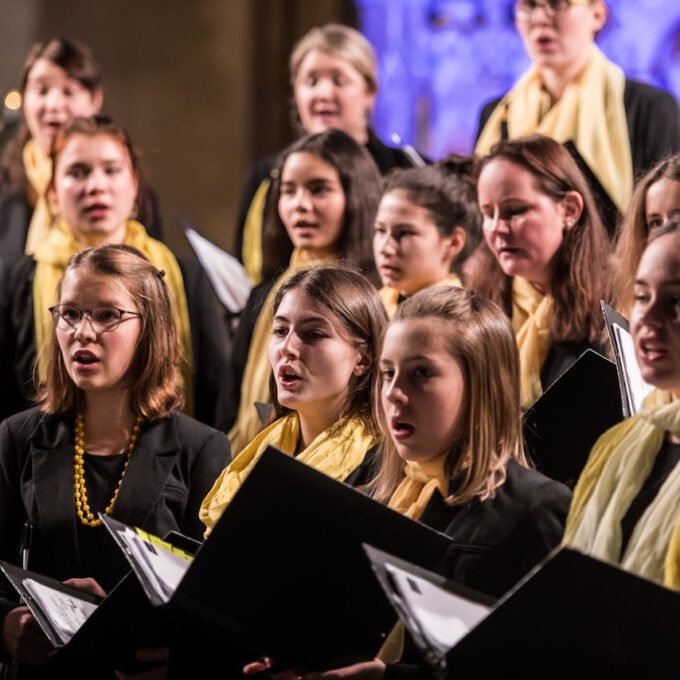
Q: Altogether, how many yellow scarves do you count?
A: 10